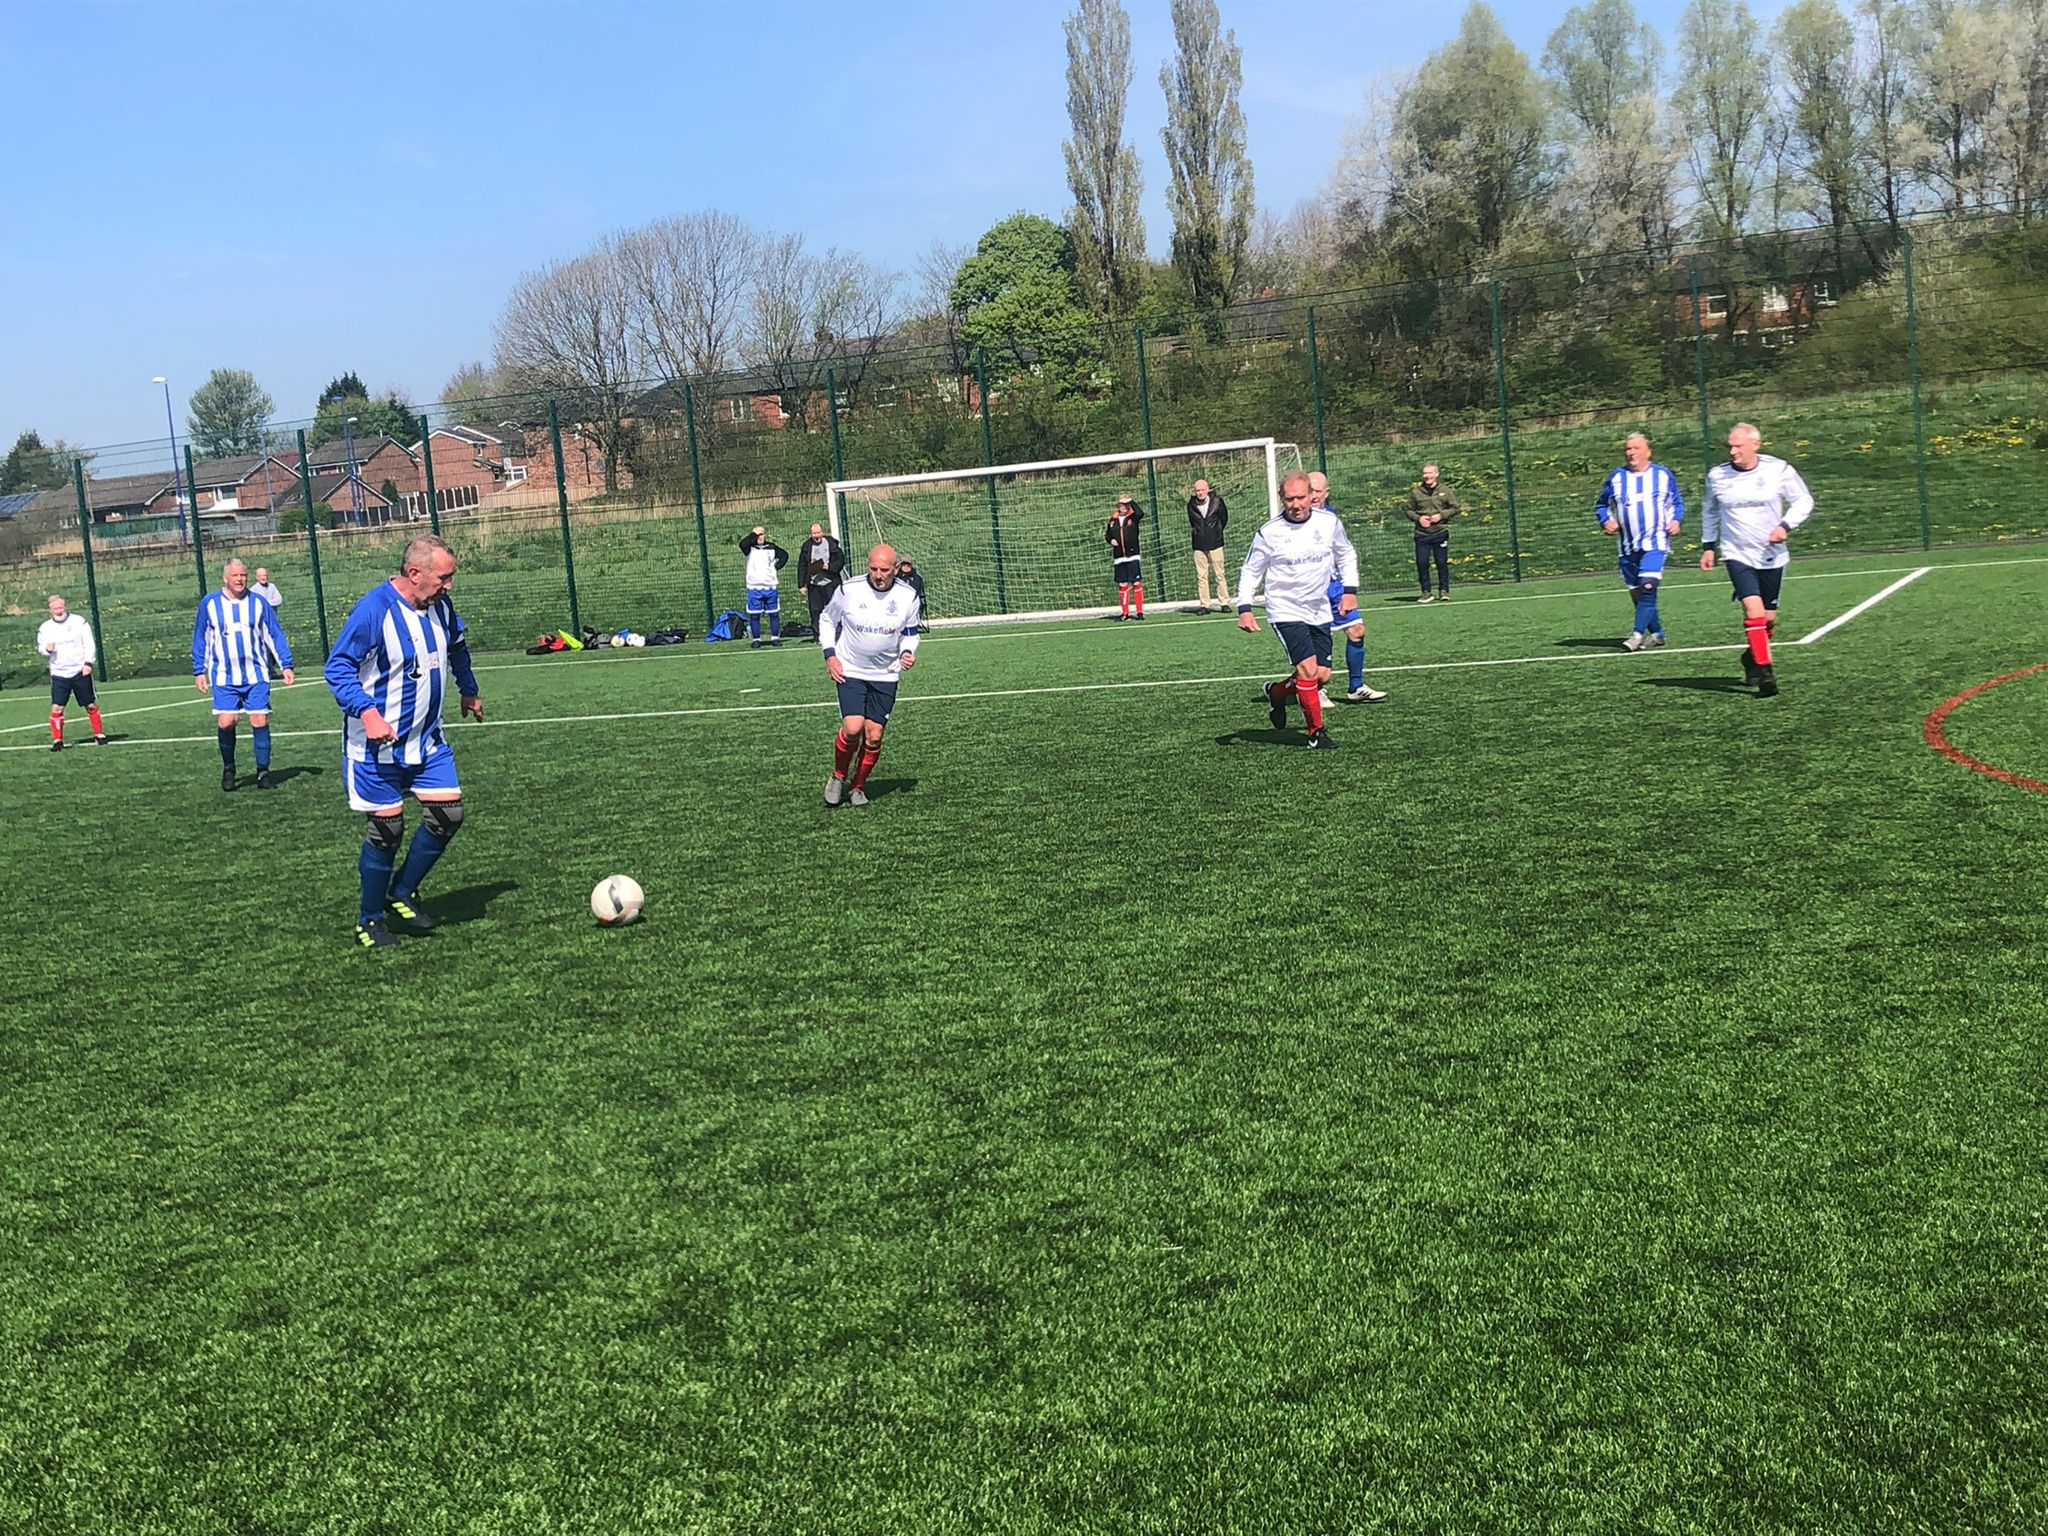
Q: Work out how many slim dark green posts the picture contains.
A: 13